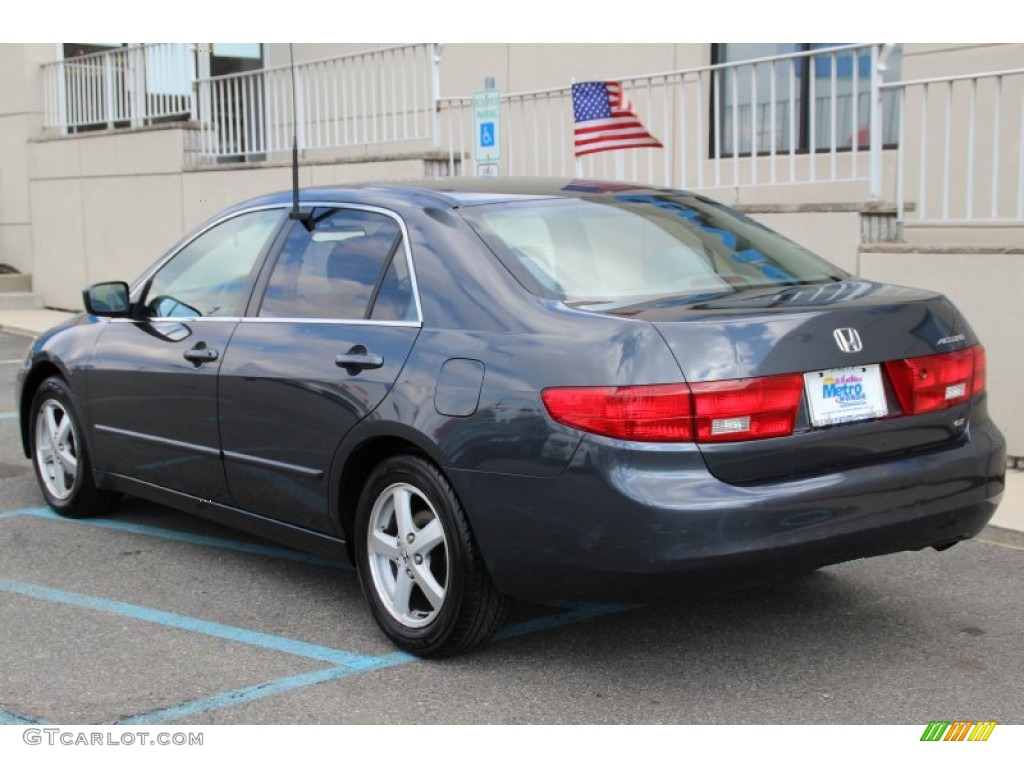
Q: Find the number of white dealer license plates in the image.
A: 1